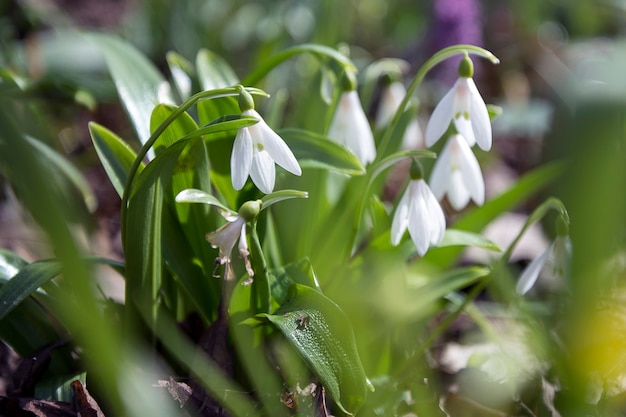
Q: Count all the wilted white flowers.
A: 1